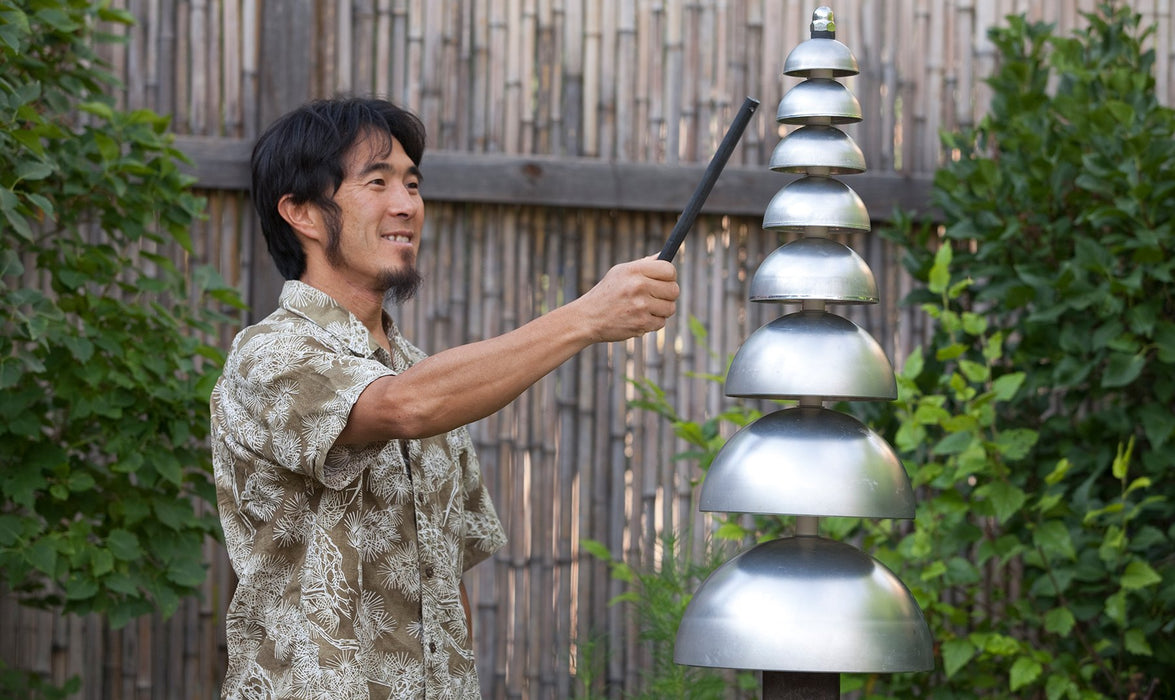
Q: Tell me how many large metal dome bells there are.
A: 8